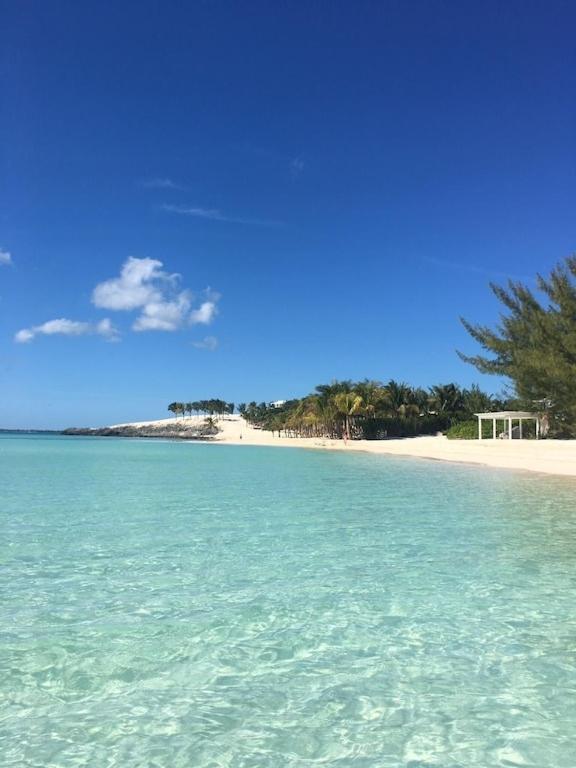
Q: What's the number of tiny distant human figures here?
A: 2